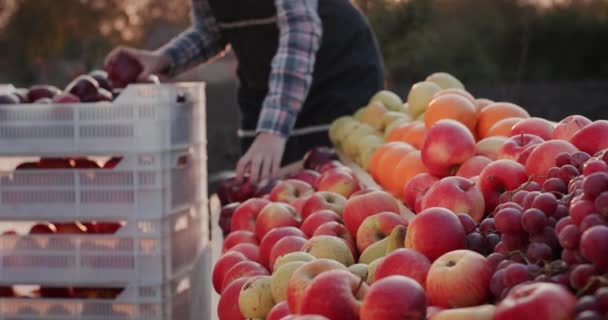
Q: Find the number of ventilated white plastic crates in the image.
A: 4